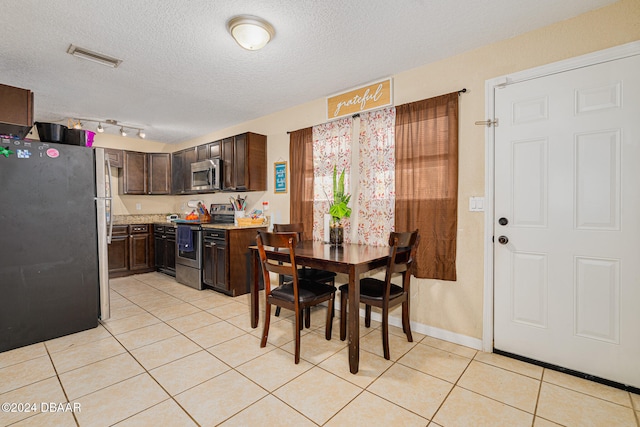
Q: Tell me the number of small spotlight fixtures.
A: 4